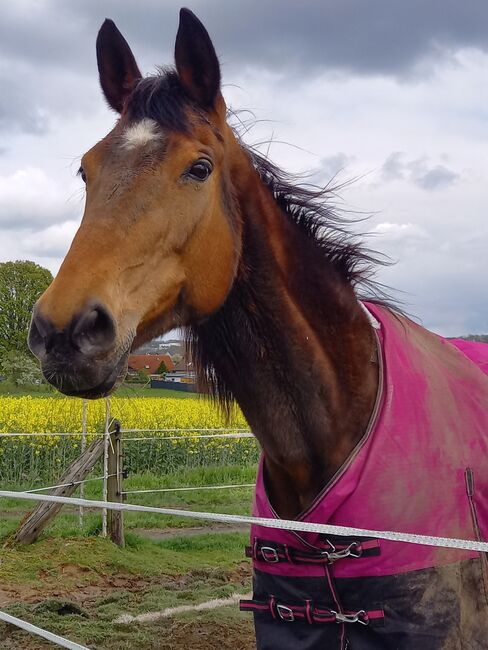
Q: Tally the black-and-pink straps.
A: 2